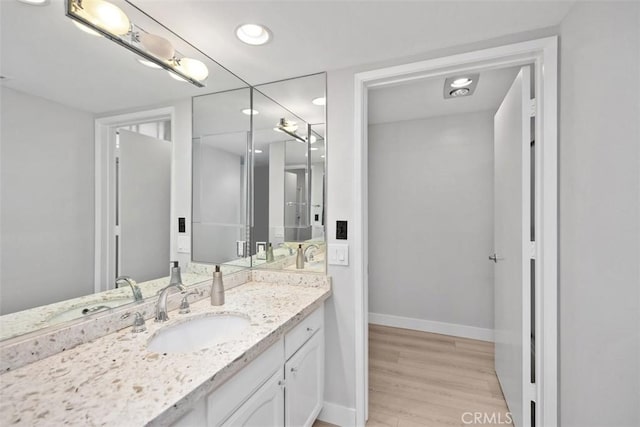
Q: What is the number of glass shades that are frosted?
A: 3